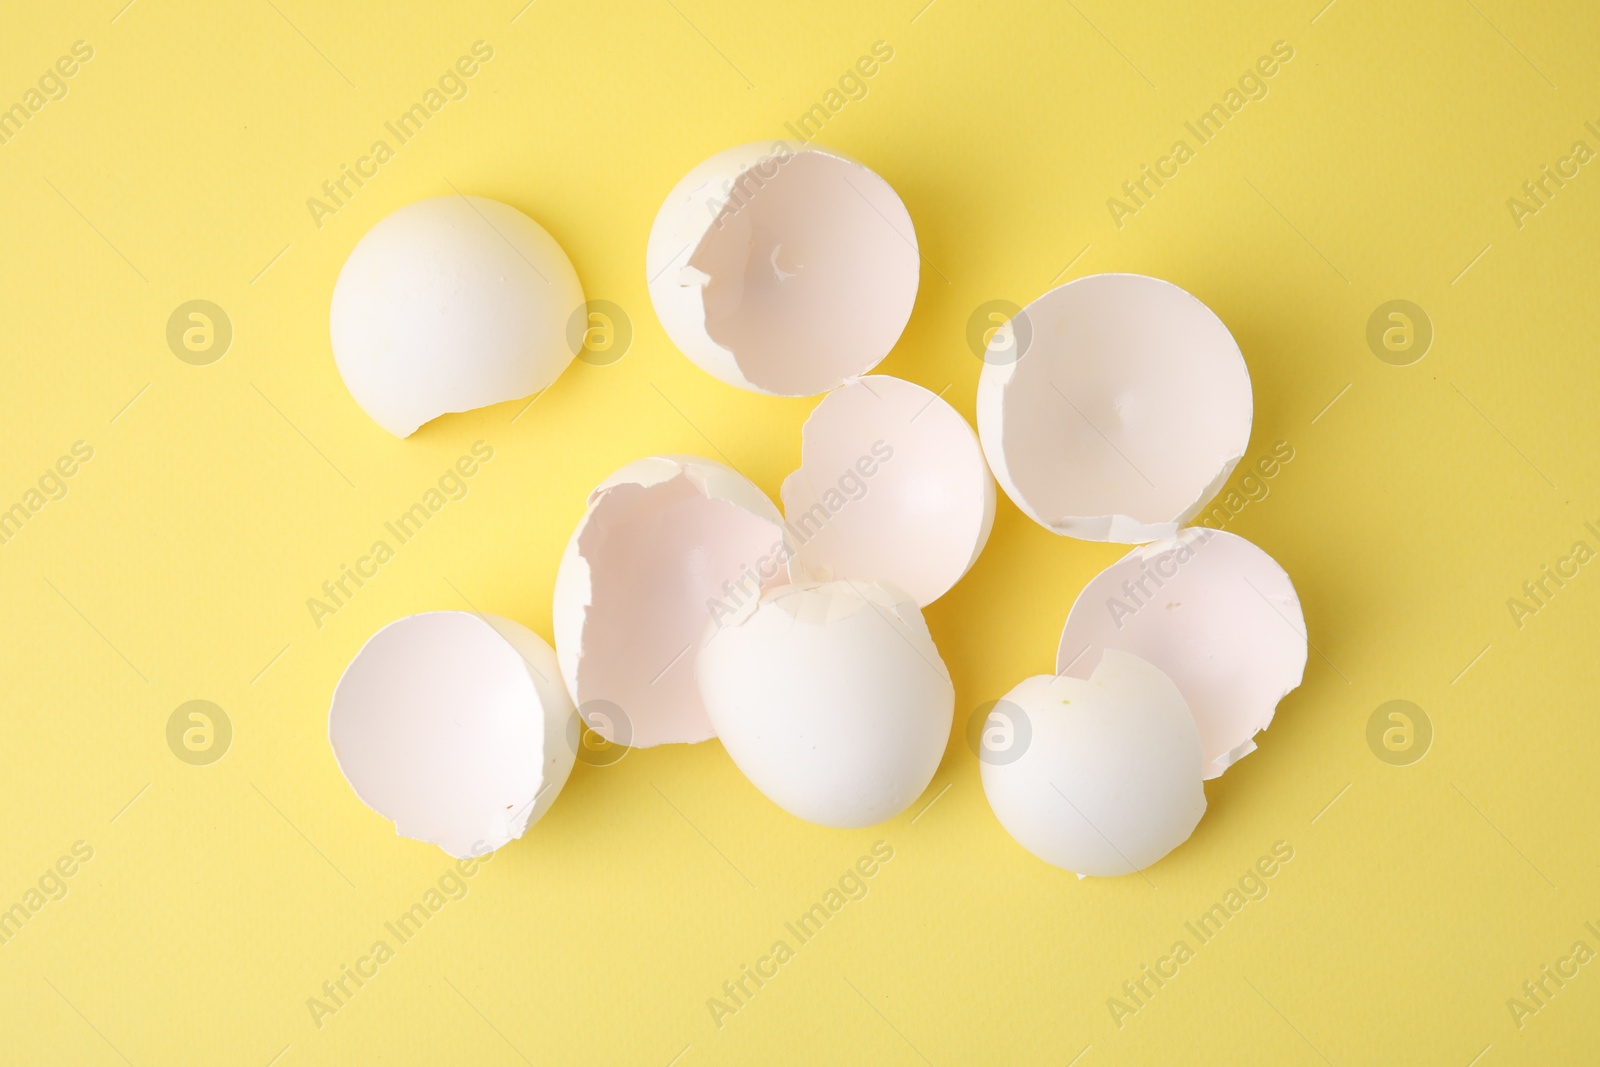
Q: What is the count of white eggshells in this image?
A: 9